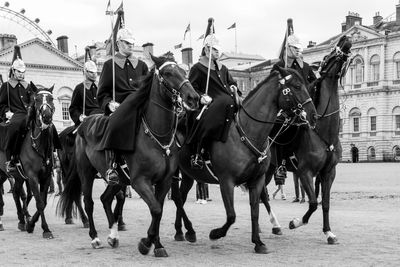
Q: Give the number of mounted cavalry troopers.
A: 5